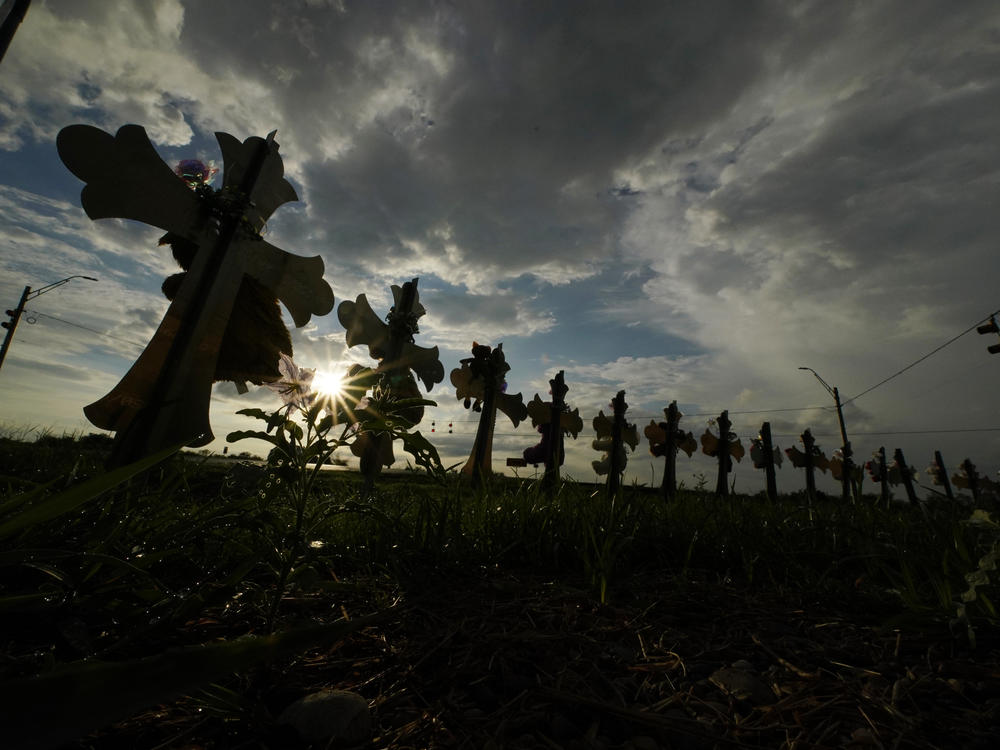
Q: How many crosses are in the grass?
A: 14